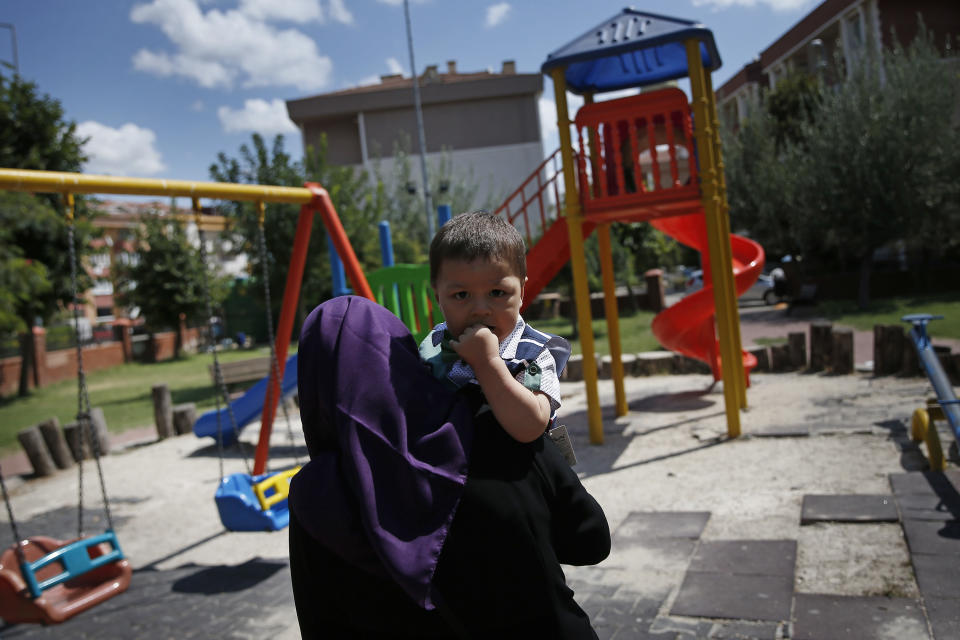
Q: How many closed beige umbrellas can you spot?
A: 0